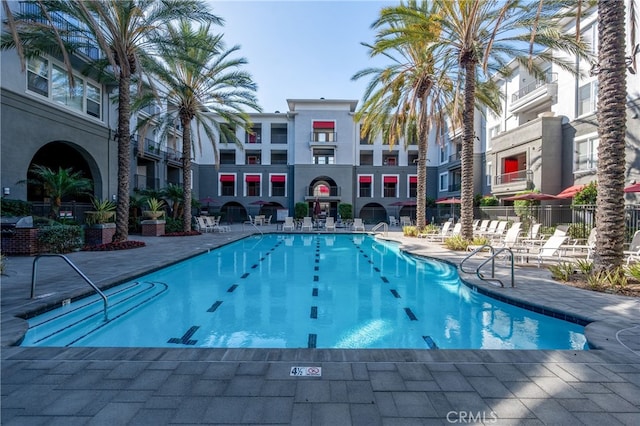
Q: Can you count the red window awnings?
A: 7